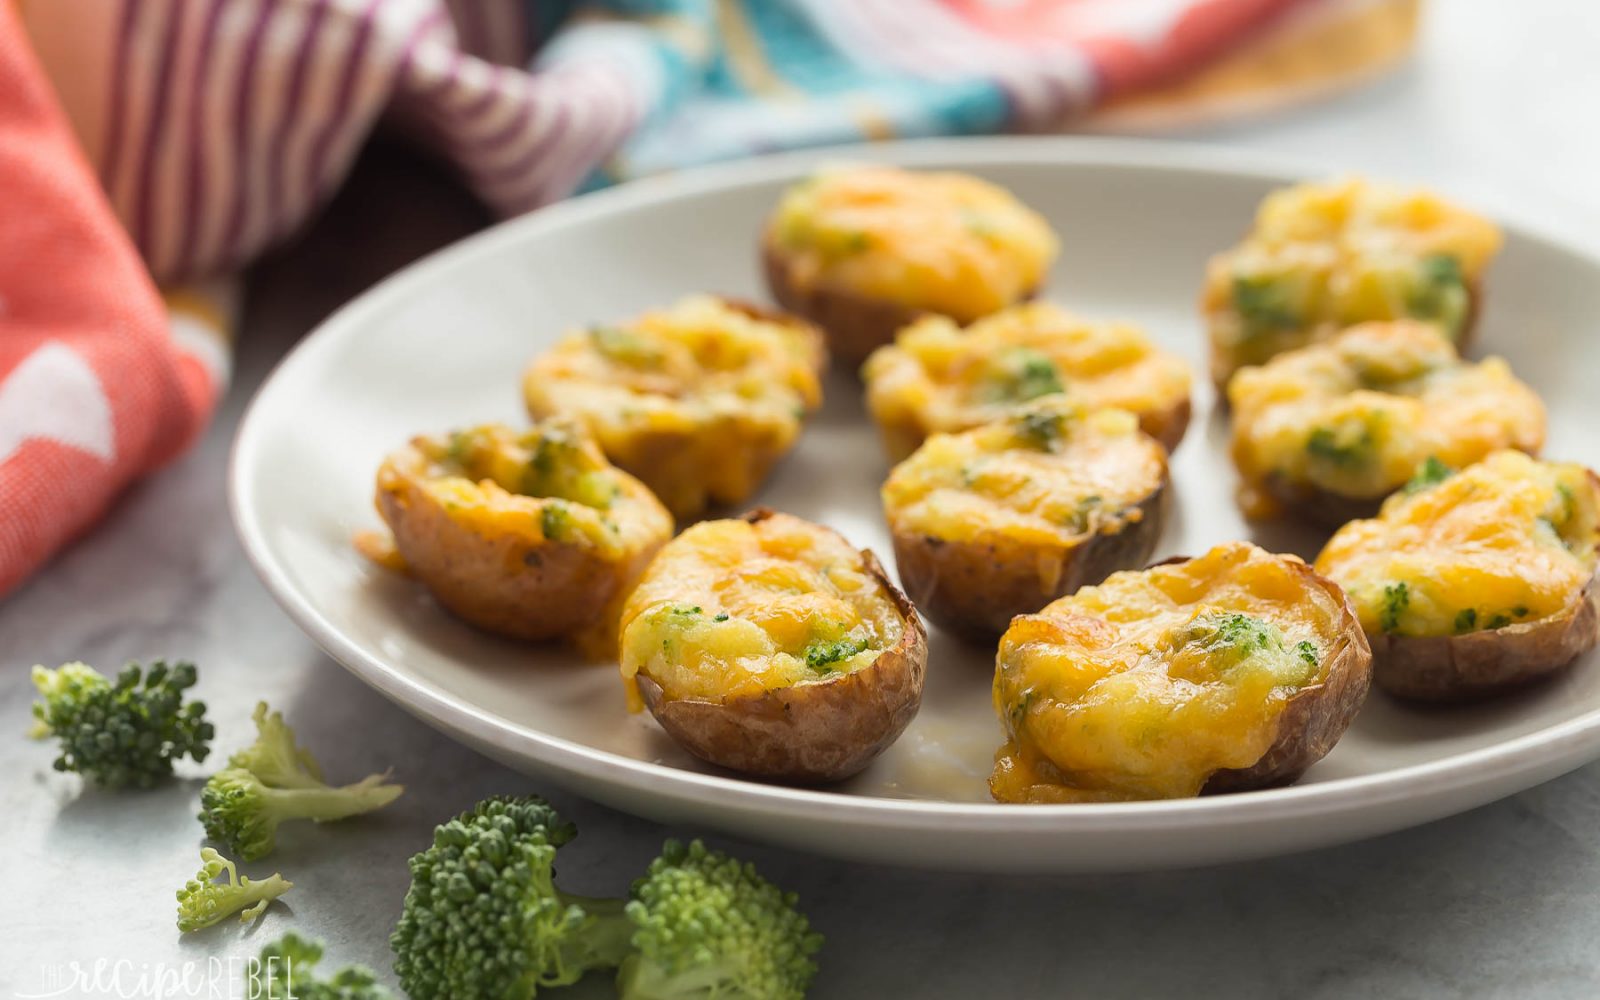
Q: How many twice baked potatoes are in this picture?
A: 10